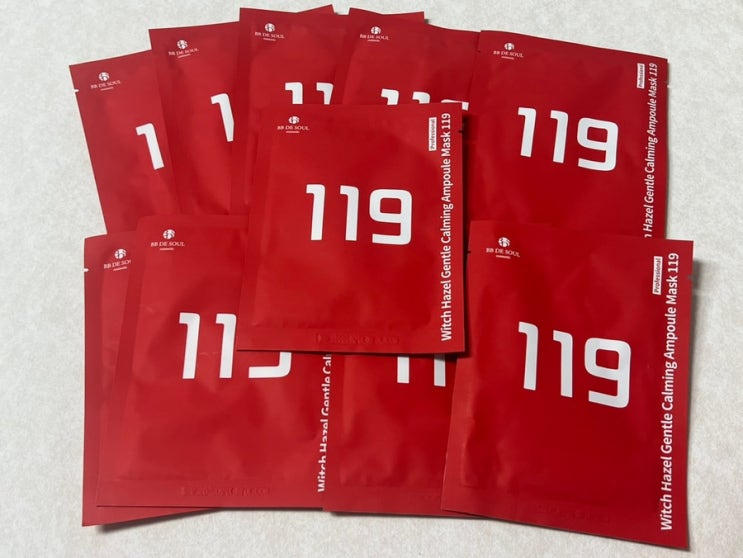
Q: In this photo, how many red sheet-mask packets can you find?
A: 10